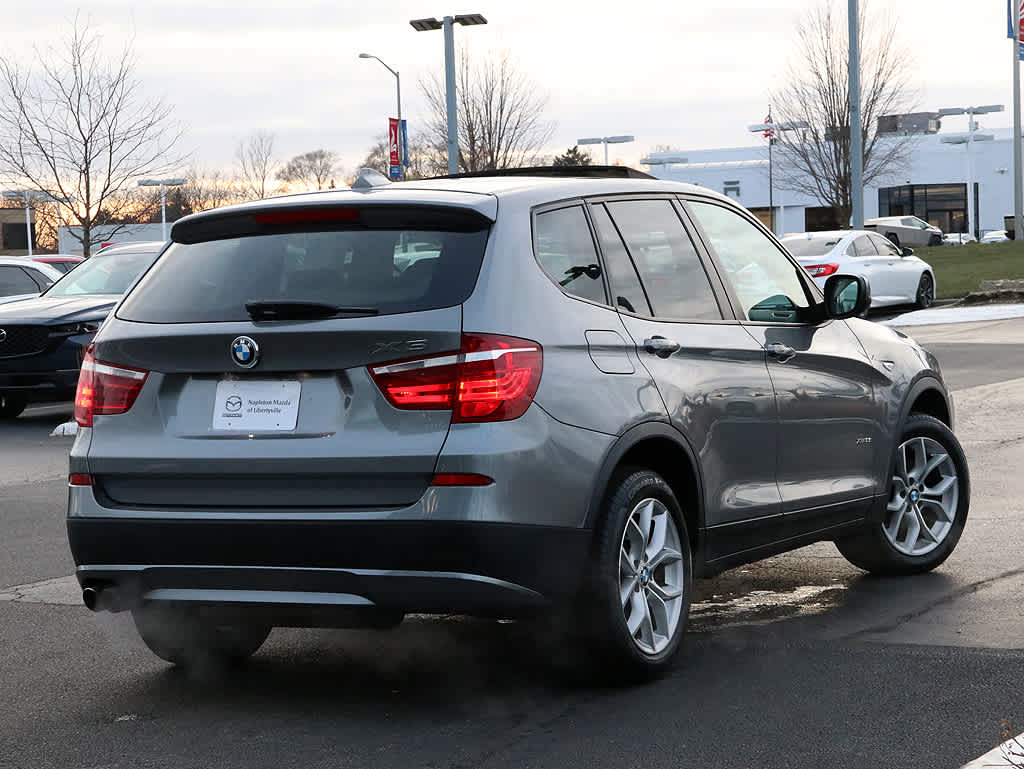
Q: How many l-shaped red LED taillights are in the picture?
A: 2